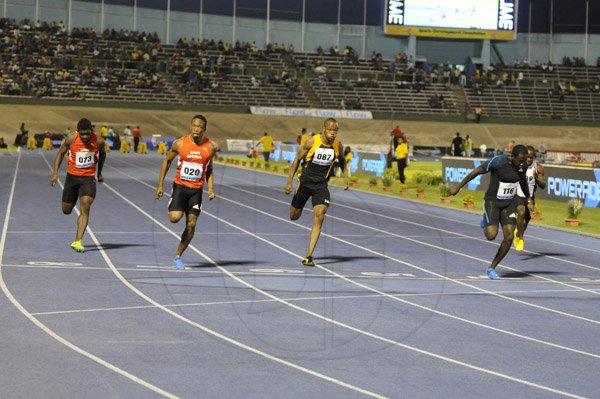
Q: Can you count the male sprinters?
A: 5